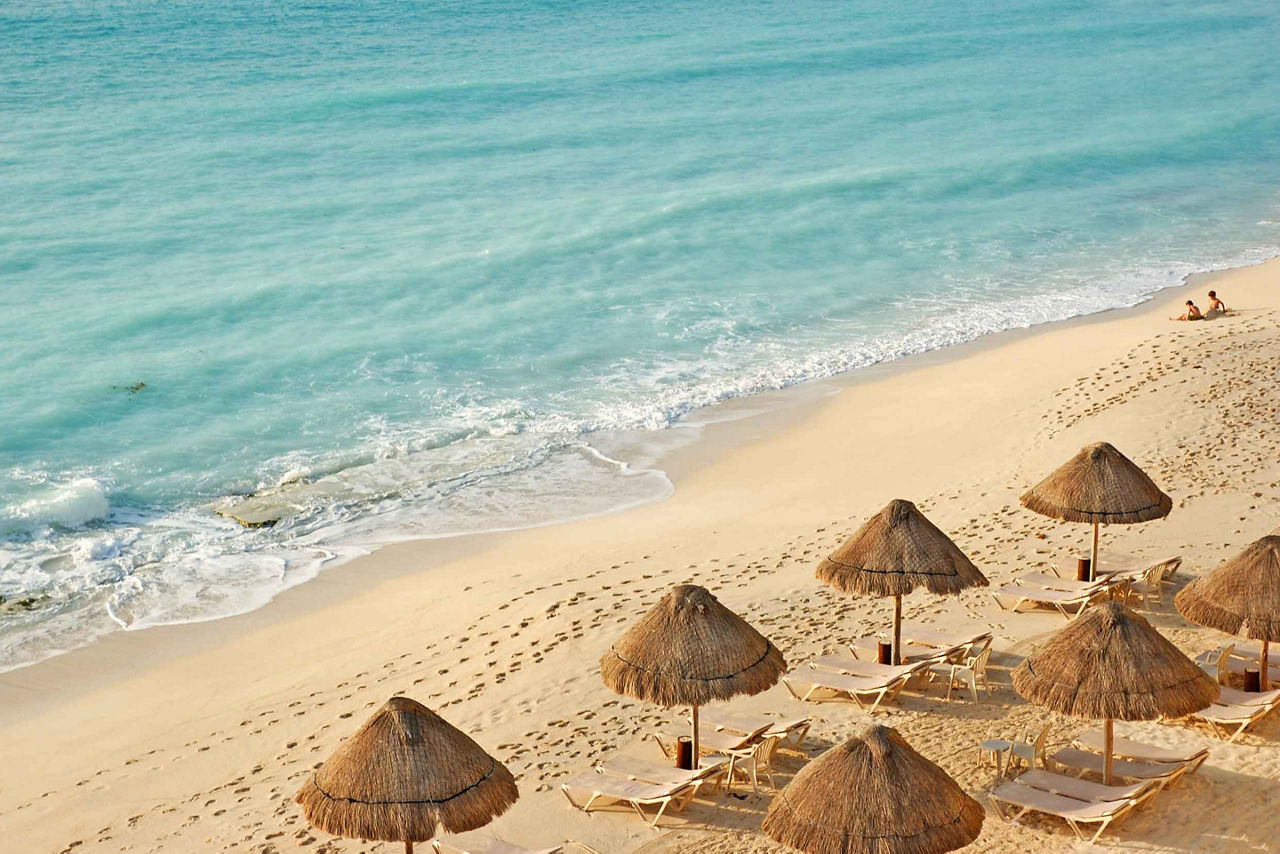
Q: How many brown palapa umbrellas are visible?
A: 7